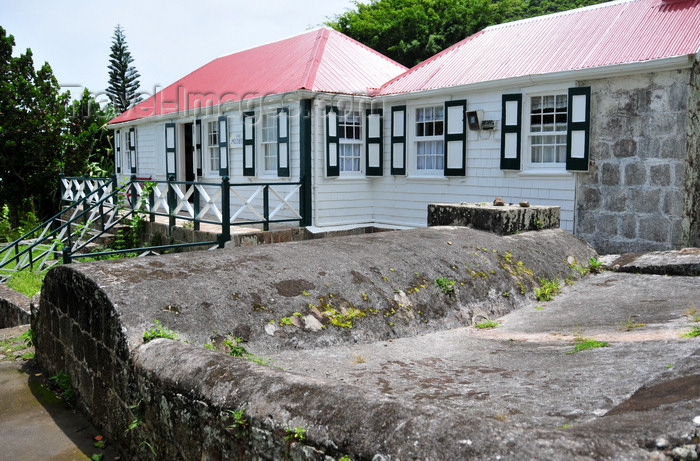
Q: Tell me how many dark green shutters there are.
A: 13